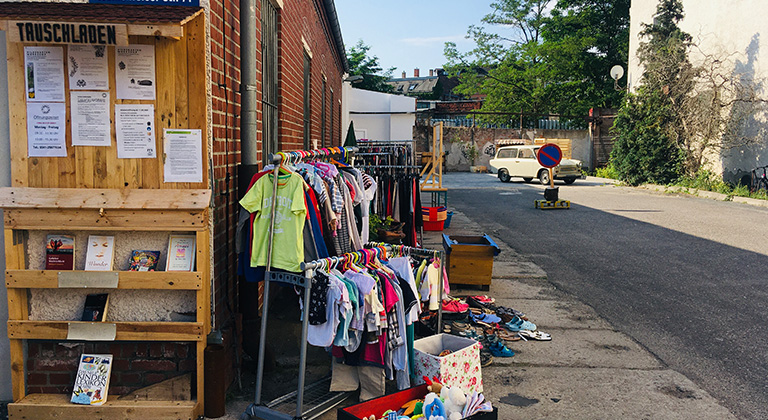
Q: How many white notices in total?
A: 7